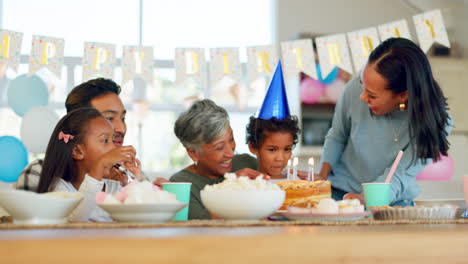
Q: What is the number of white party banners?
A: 12